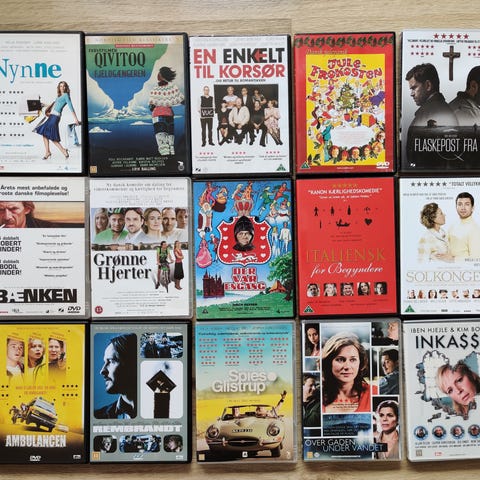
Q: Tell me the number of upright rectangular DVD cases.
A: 15